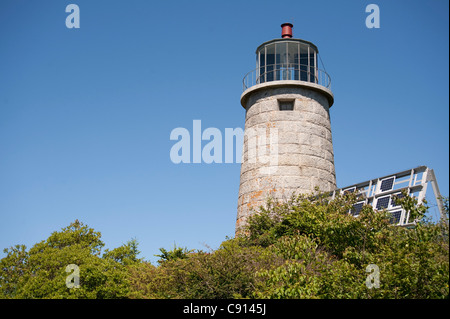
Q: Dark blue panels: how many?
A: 6